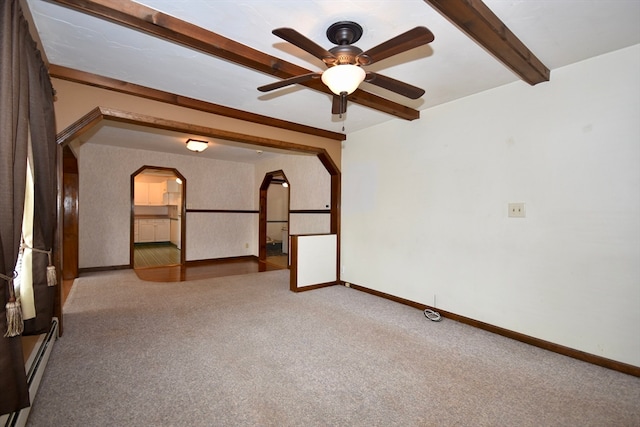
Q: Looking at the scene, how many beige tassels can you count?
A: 2